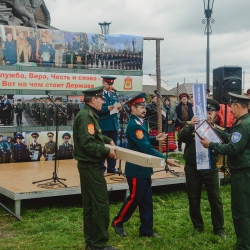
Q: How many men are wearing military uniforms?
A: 5